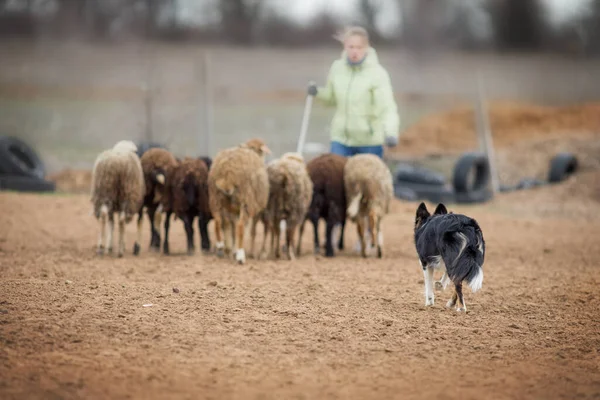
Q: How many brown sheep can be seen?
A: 3